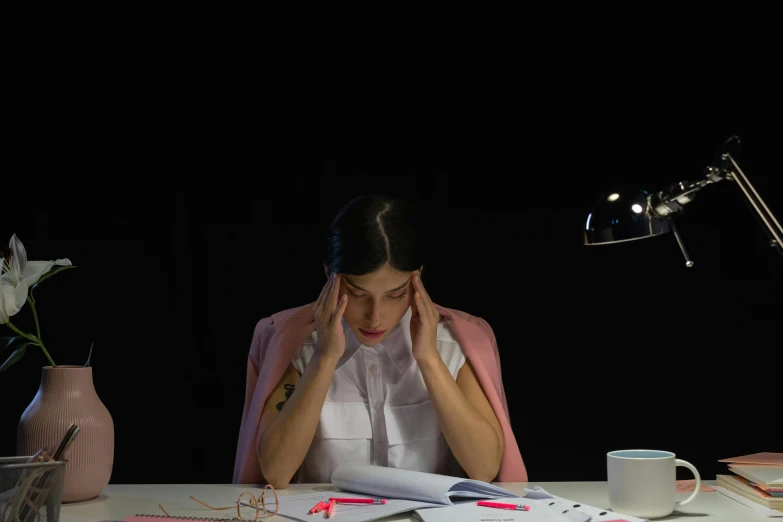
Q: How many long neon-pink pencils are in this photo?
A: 2